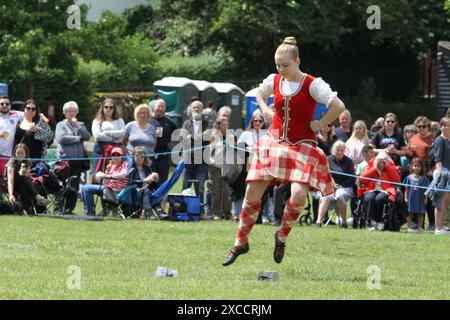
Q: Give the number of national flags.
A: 0